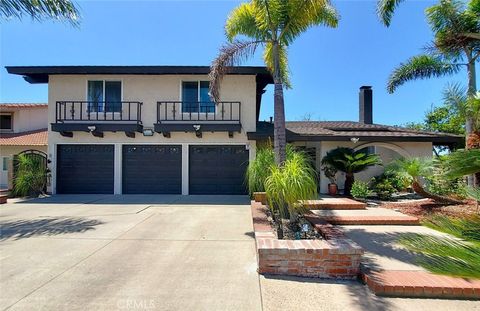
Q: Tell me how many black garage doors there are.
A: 3